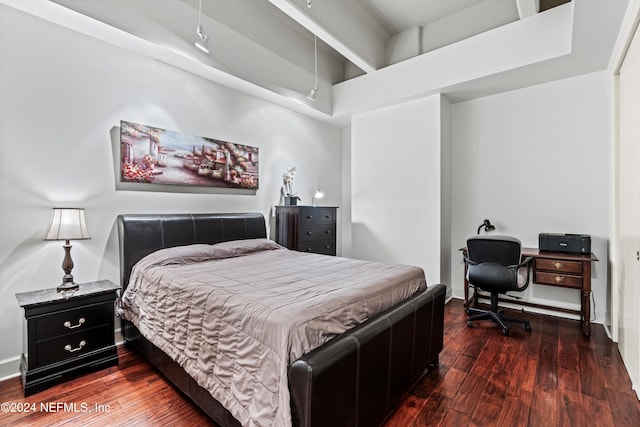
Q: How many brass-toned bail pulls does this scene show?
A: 2